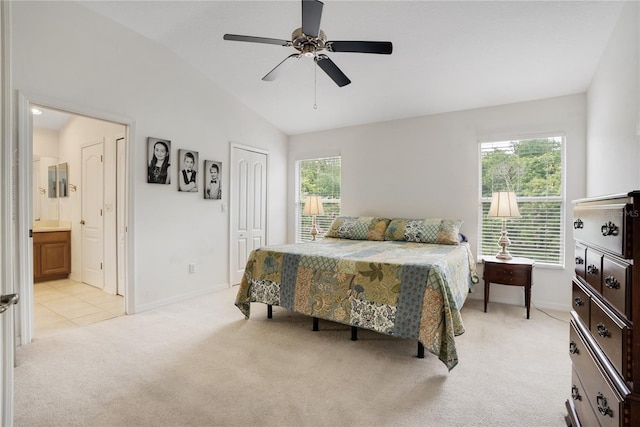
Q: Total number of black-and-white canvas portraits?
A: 3